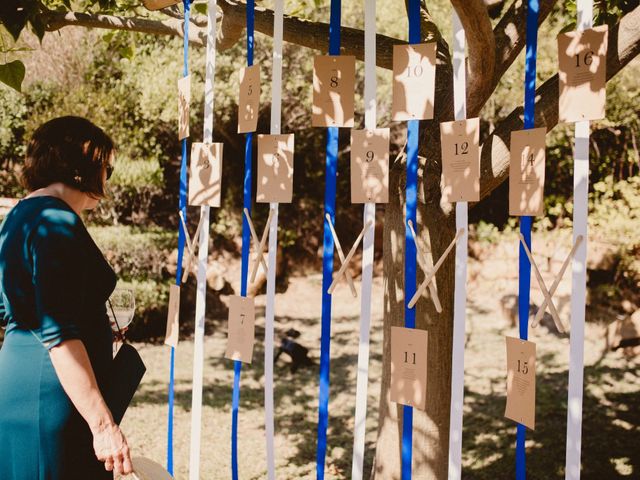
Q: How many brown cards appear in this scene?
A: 14